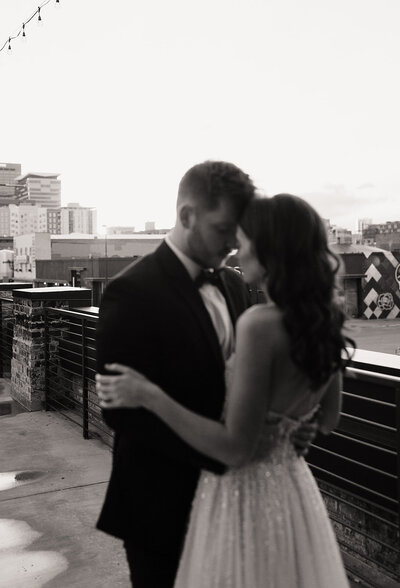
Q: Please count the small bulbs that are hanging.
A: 4